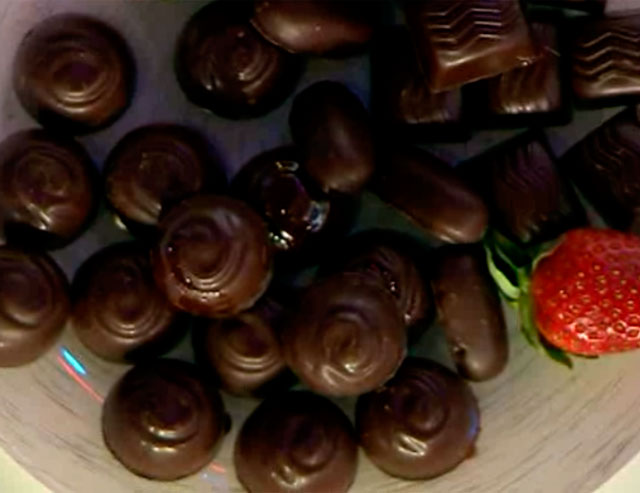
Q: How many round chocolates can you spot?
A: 14